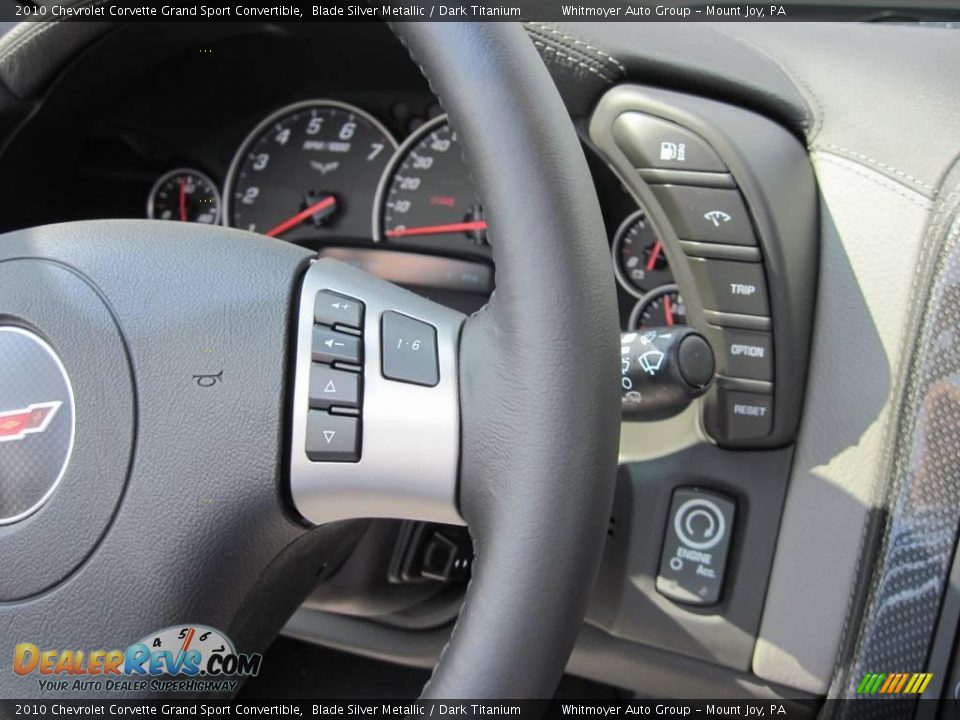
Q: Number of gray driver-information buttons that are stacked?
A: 5